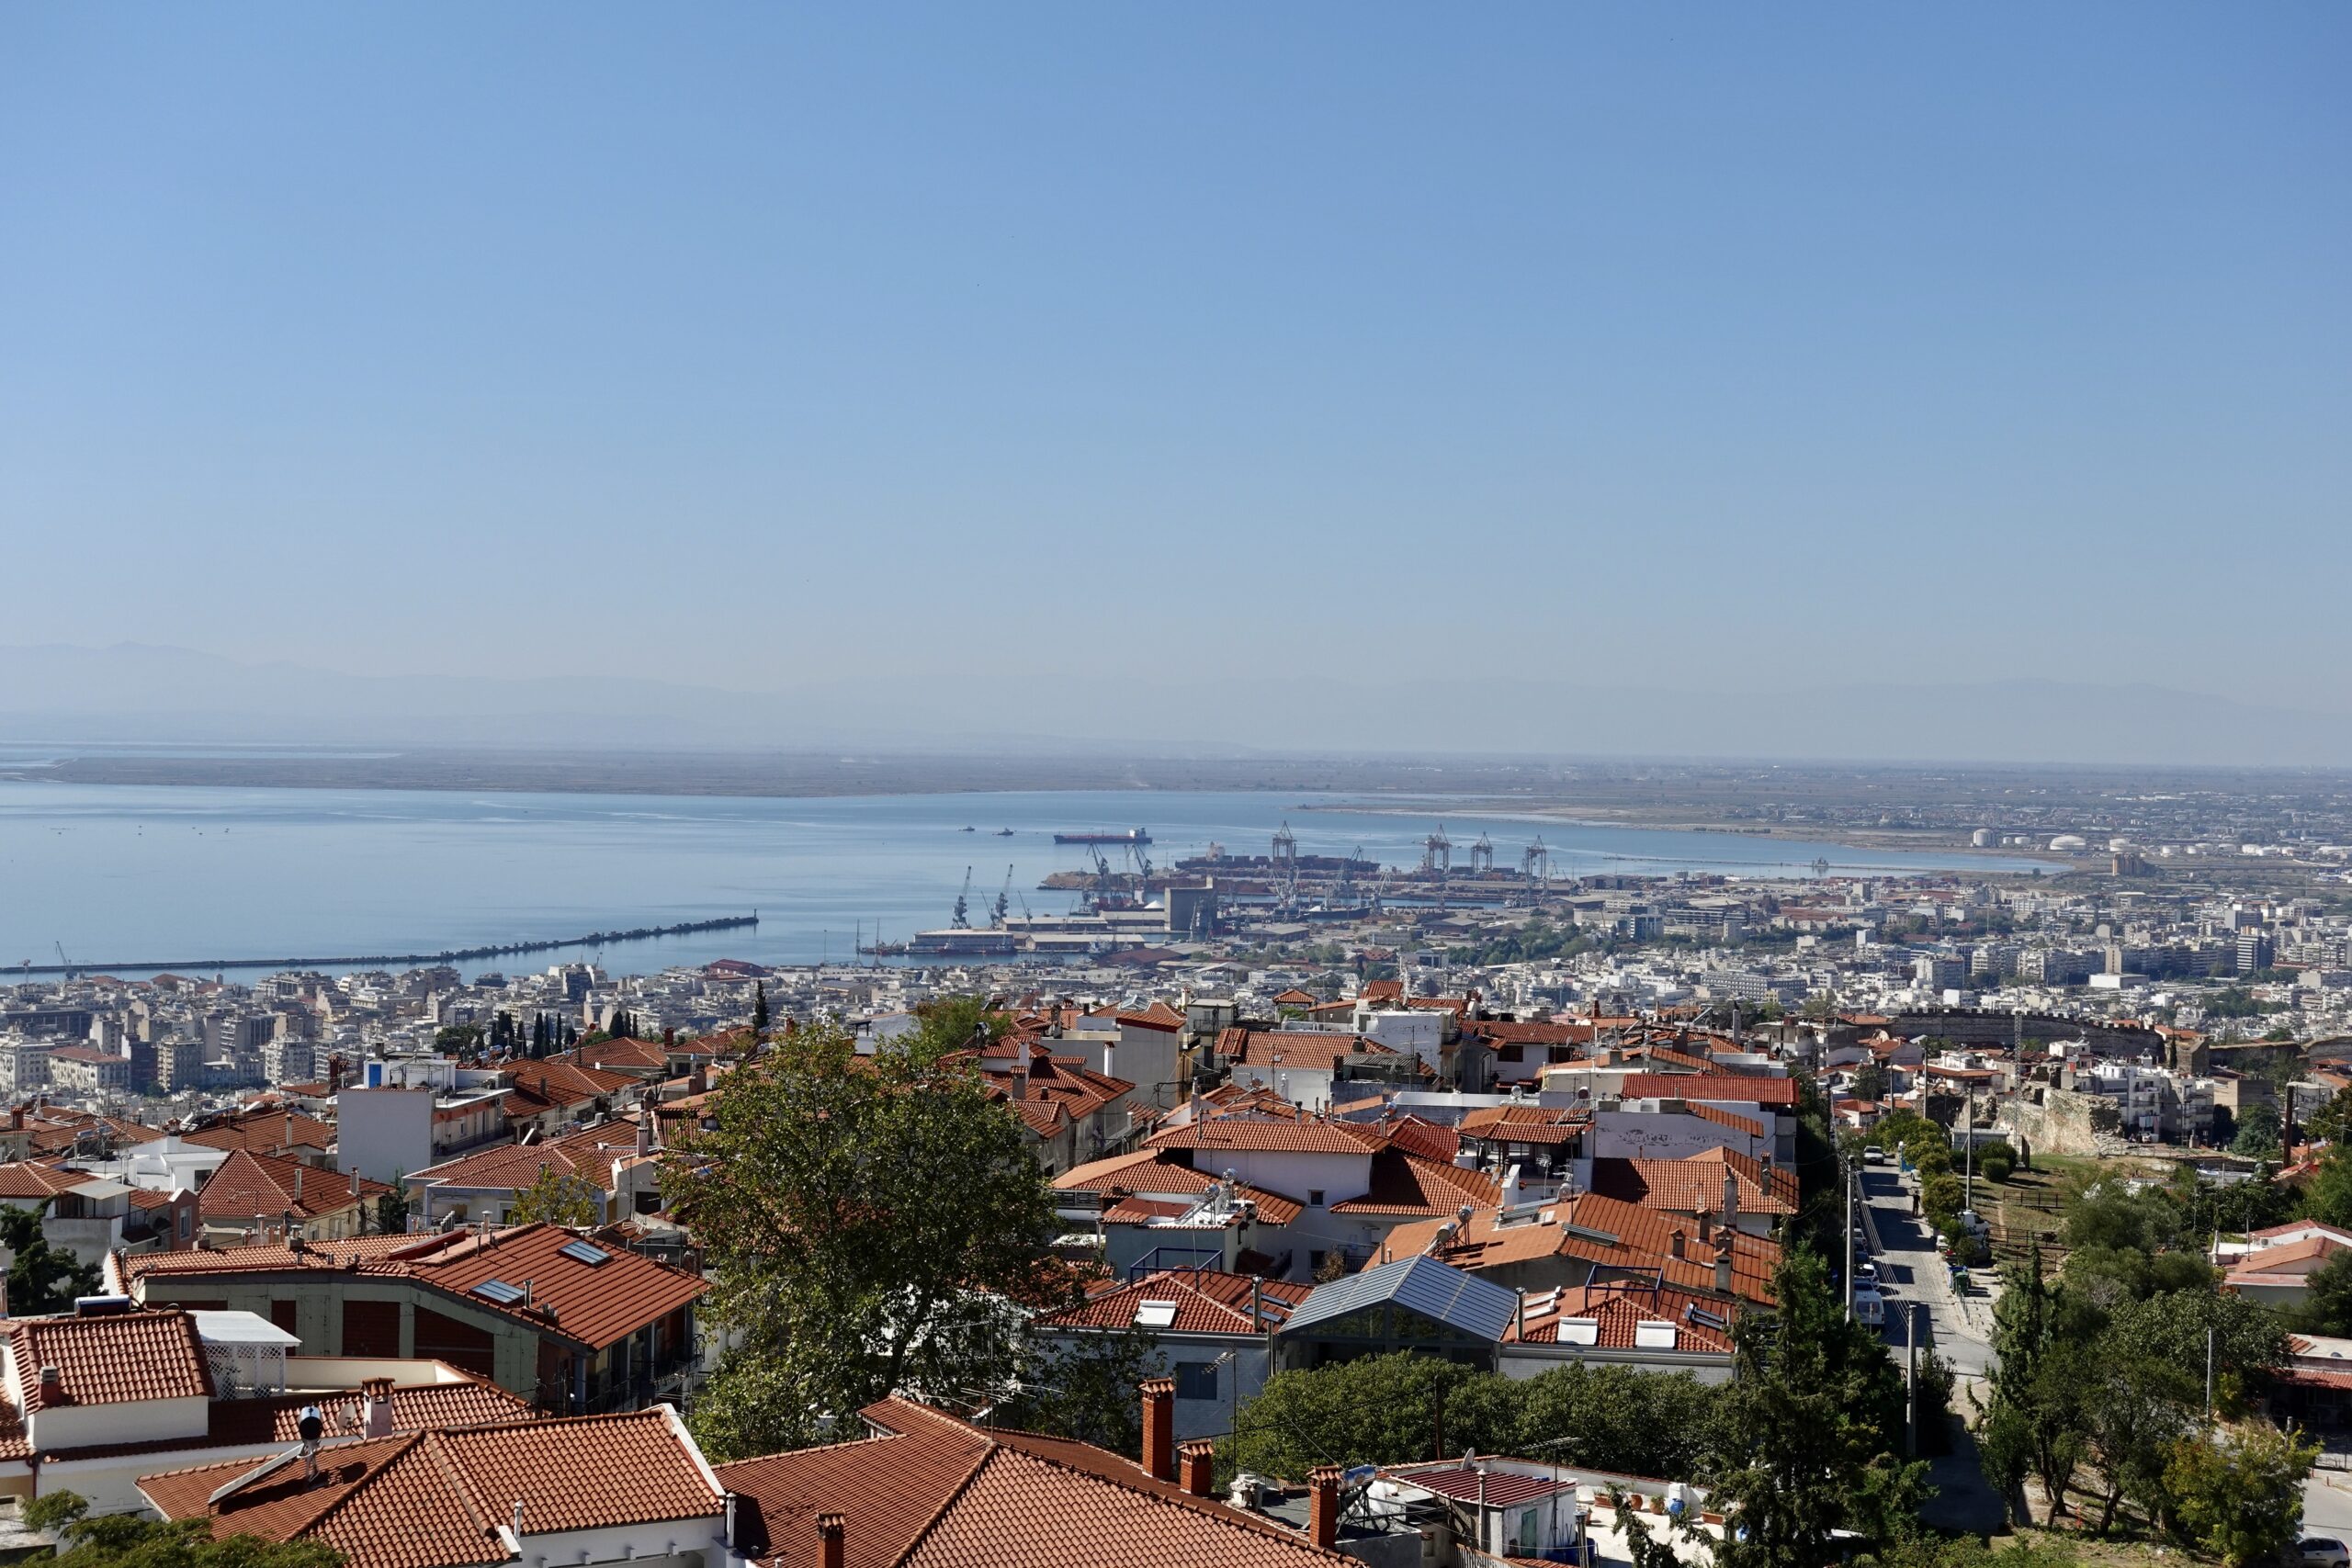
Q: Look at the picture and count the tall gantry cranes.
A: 4